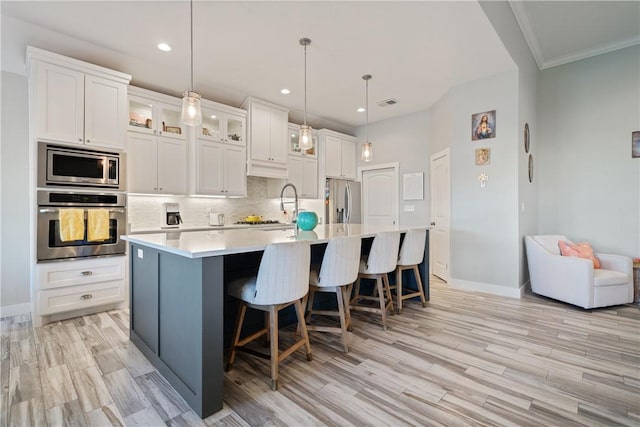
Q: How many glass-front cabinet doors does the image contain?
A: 6